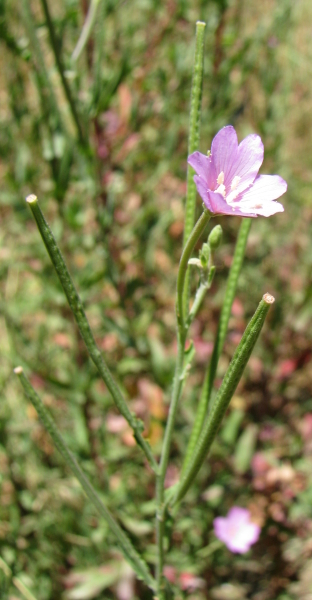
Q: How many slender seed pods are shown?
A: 5